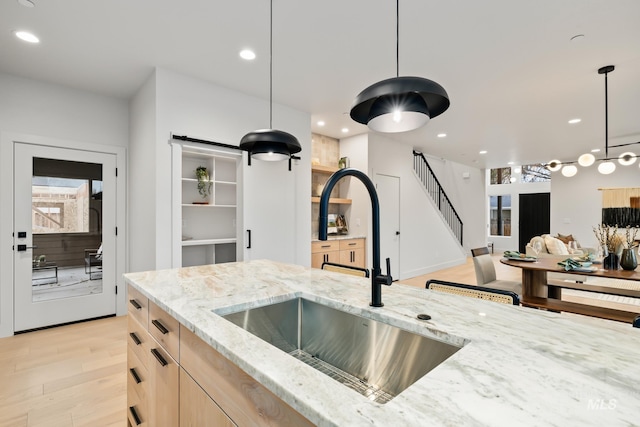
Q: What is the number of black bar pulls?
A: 13